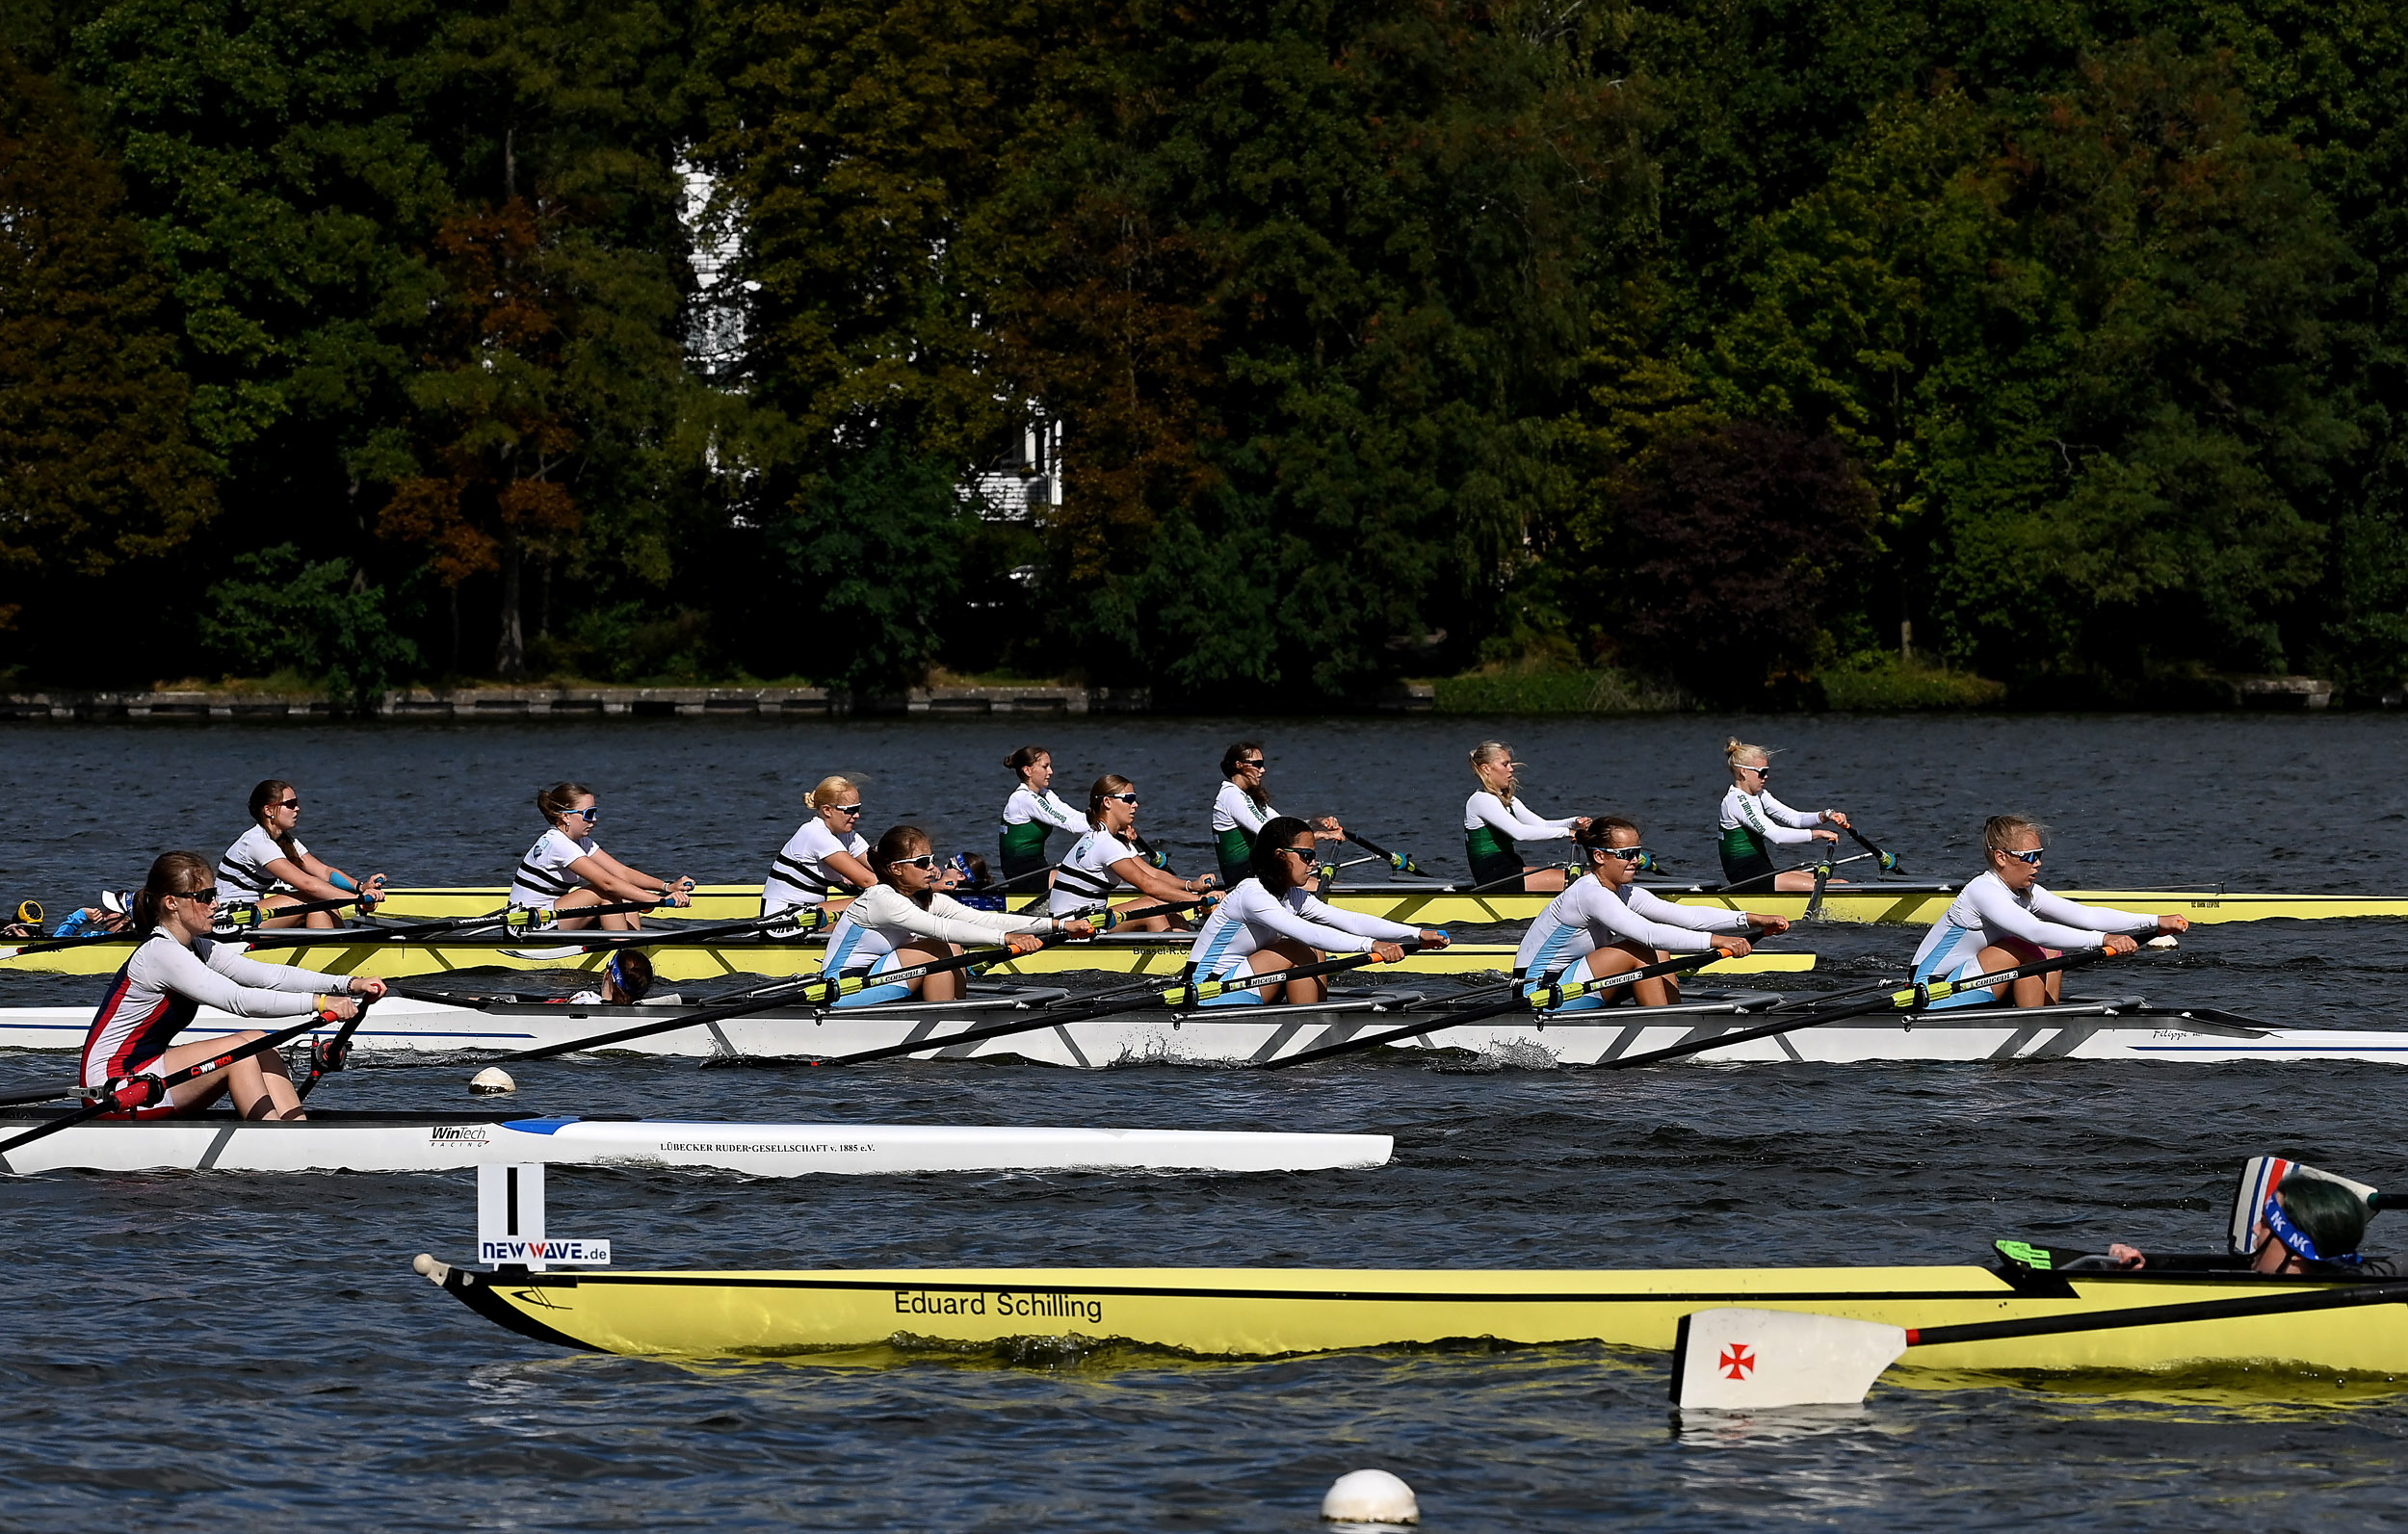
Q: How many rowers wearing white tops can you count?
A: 13